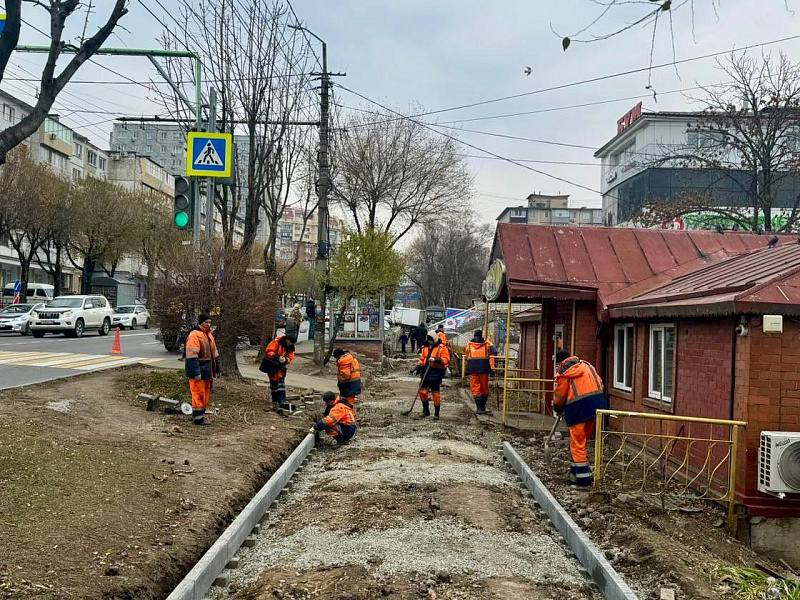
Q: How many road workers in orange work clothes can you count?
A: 8